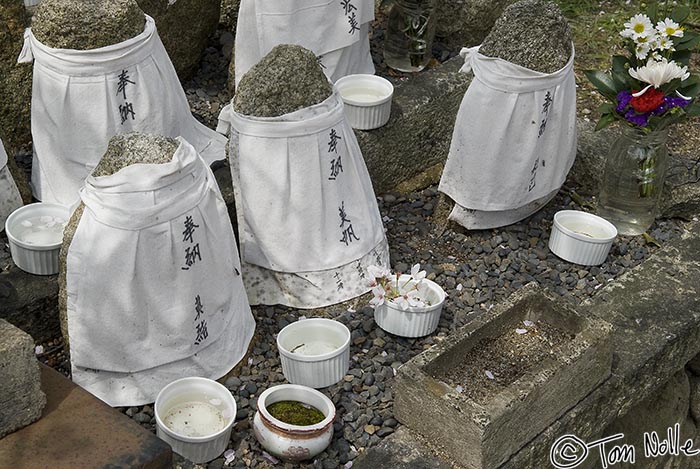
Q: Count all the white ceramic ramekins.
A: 6